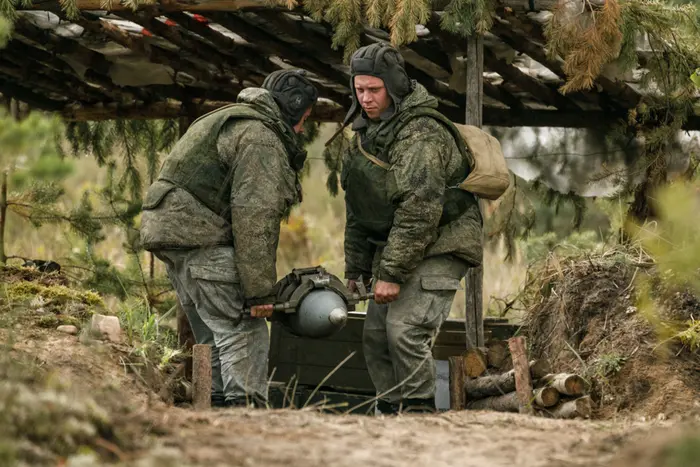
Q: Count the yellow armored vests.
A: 0